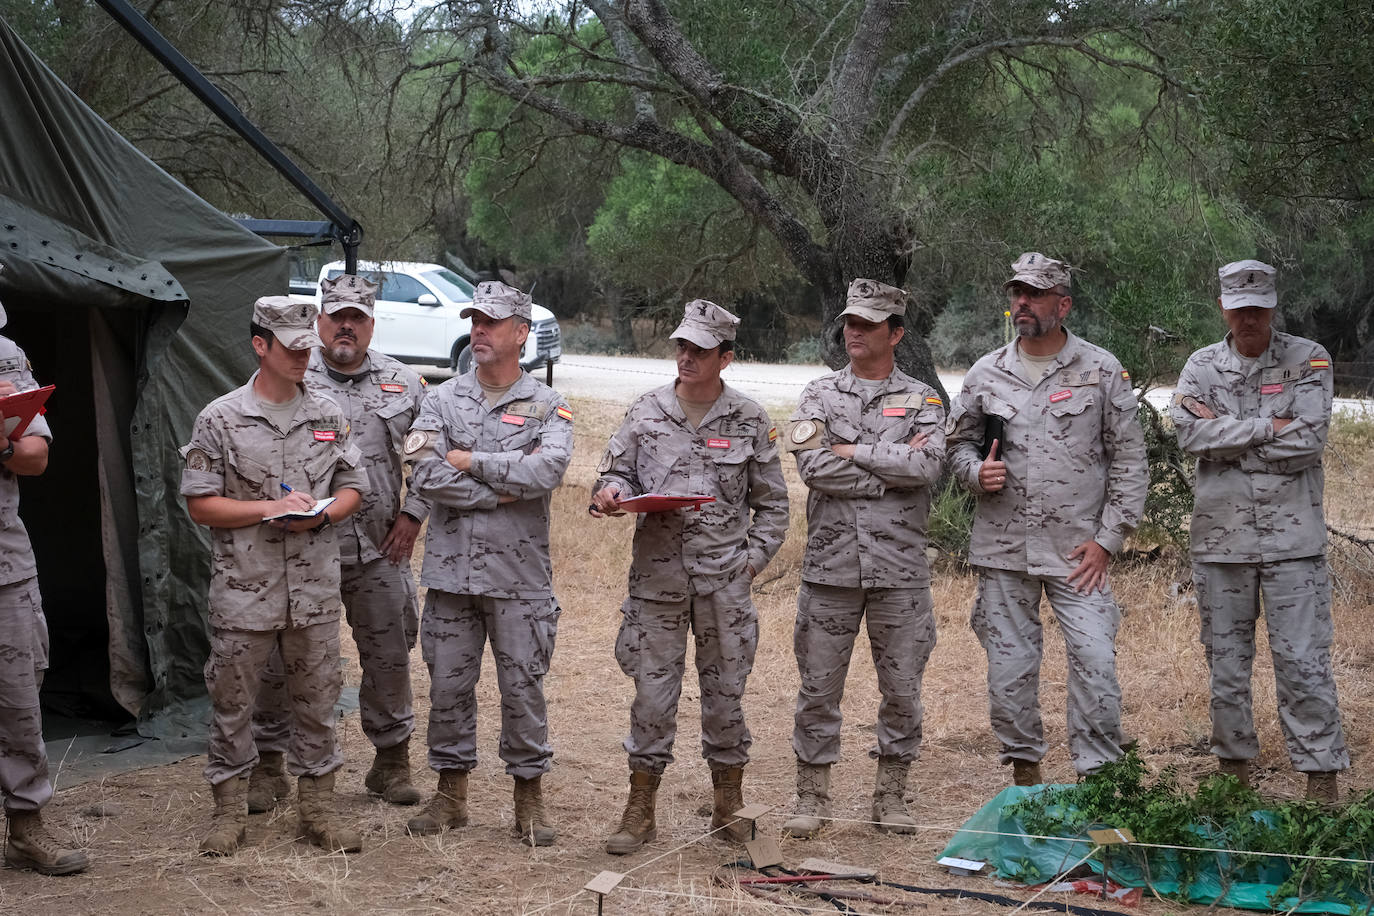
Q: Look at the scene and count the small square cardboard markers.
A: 4